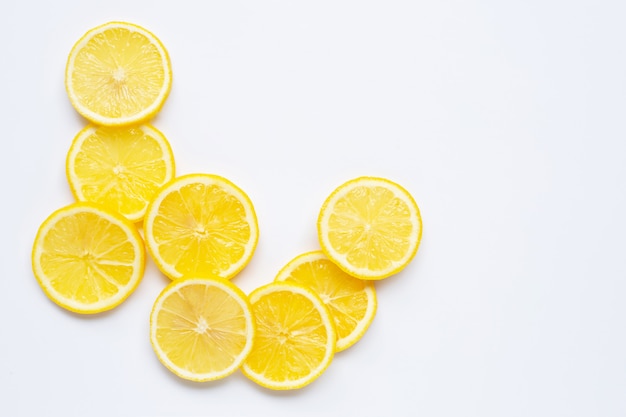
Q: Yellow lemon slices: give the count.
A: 8